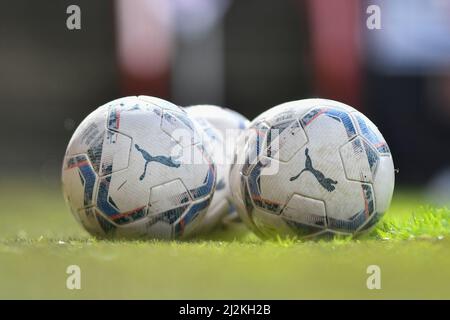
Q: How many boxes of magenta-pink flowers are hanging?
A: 0